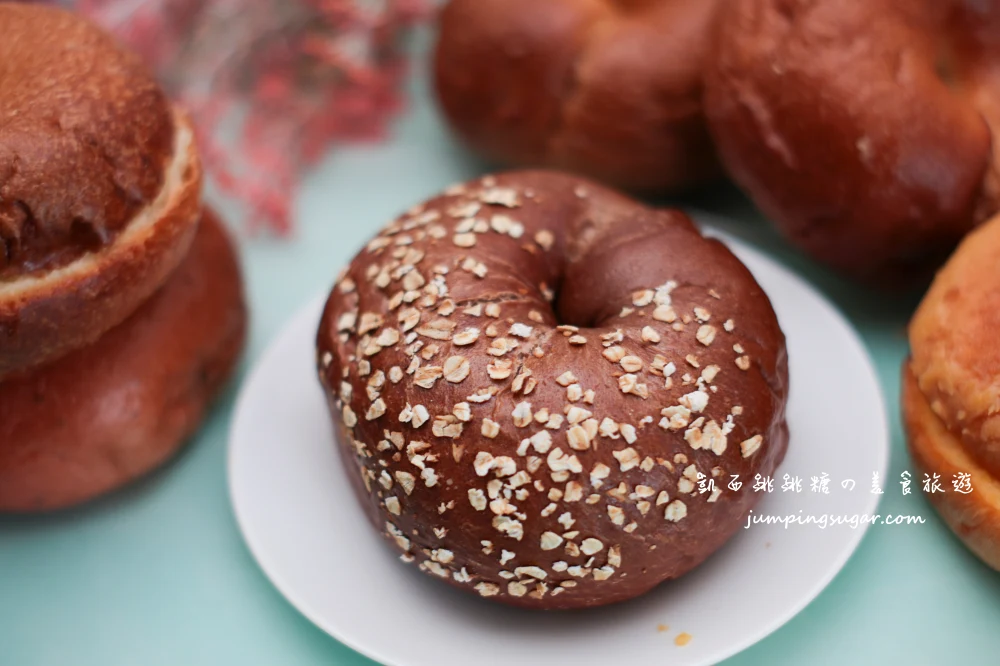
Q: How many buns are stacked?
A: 2